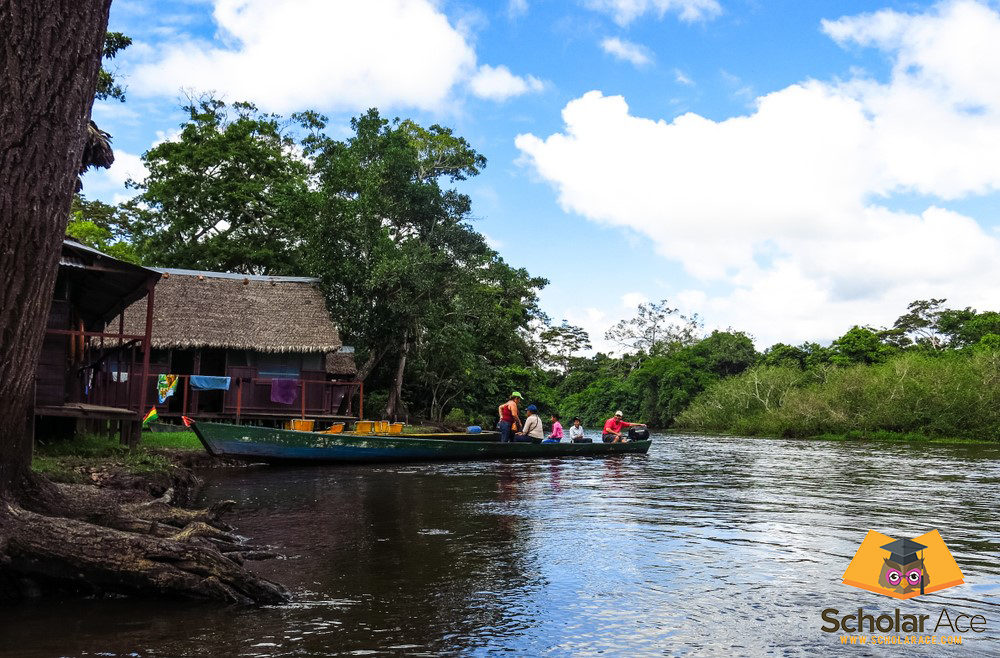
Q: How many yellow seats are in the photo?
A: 5